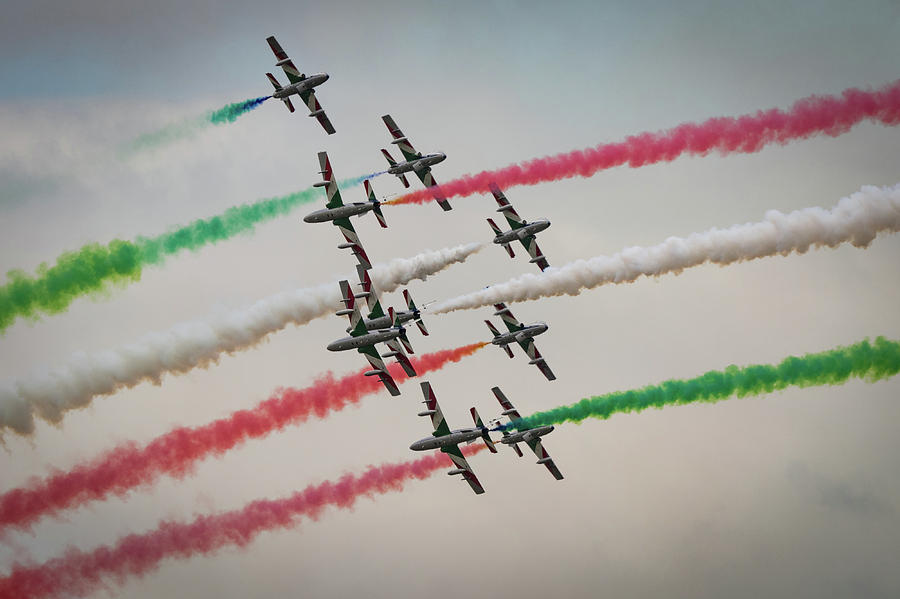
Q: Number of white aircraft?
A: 9